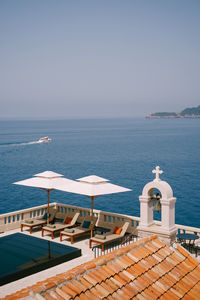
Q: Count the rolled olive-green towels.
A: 4